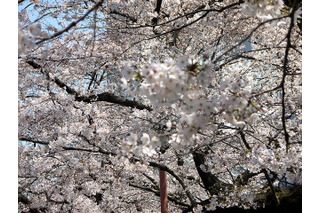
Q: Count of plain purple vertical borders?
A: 0